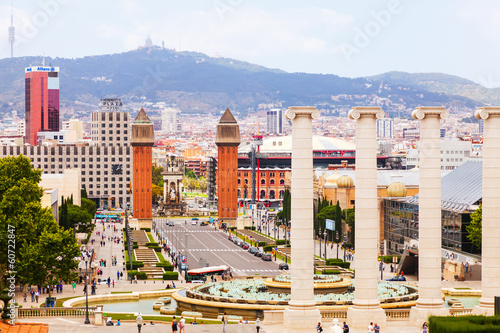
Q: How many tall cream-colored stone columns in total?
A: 4